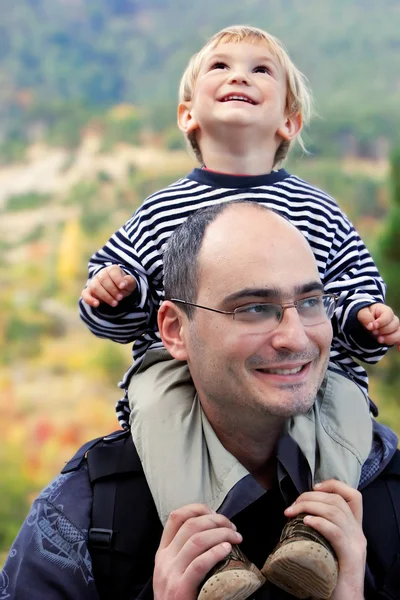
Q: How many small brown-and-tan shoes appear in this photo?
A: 2